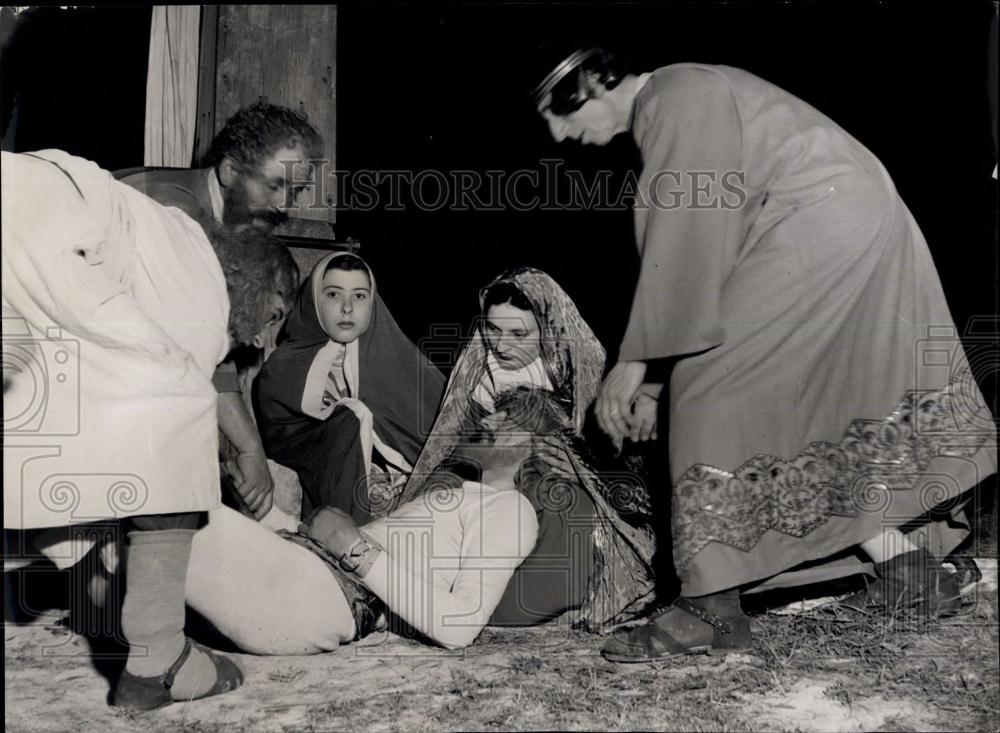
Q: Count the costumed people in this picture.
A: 6